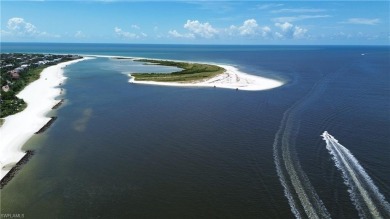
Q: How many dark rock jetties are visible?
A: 3